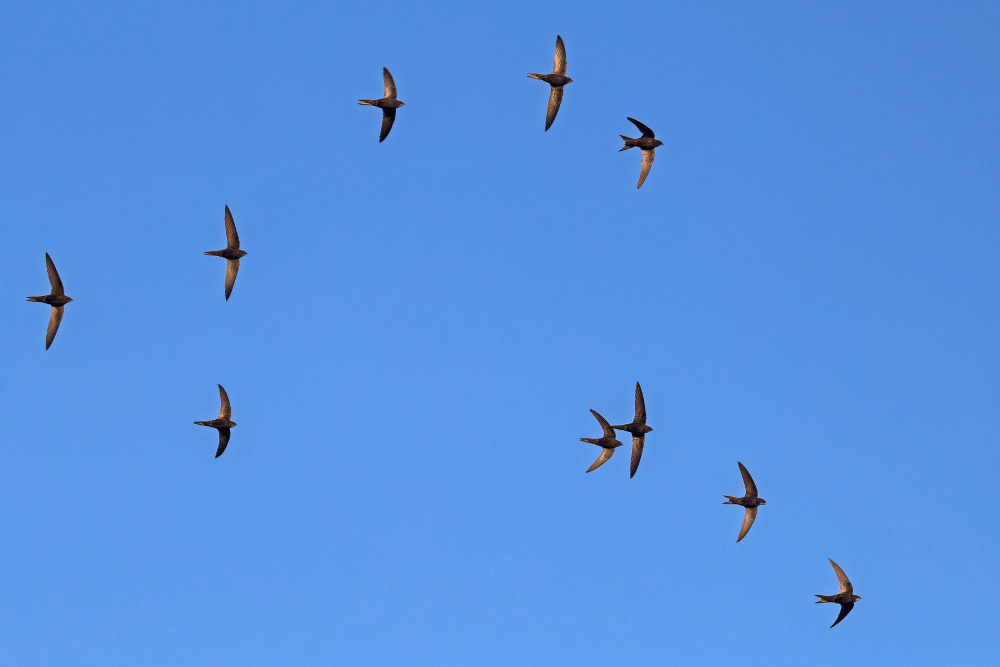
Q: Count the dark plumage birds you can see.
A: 10